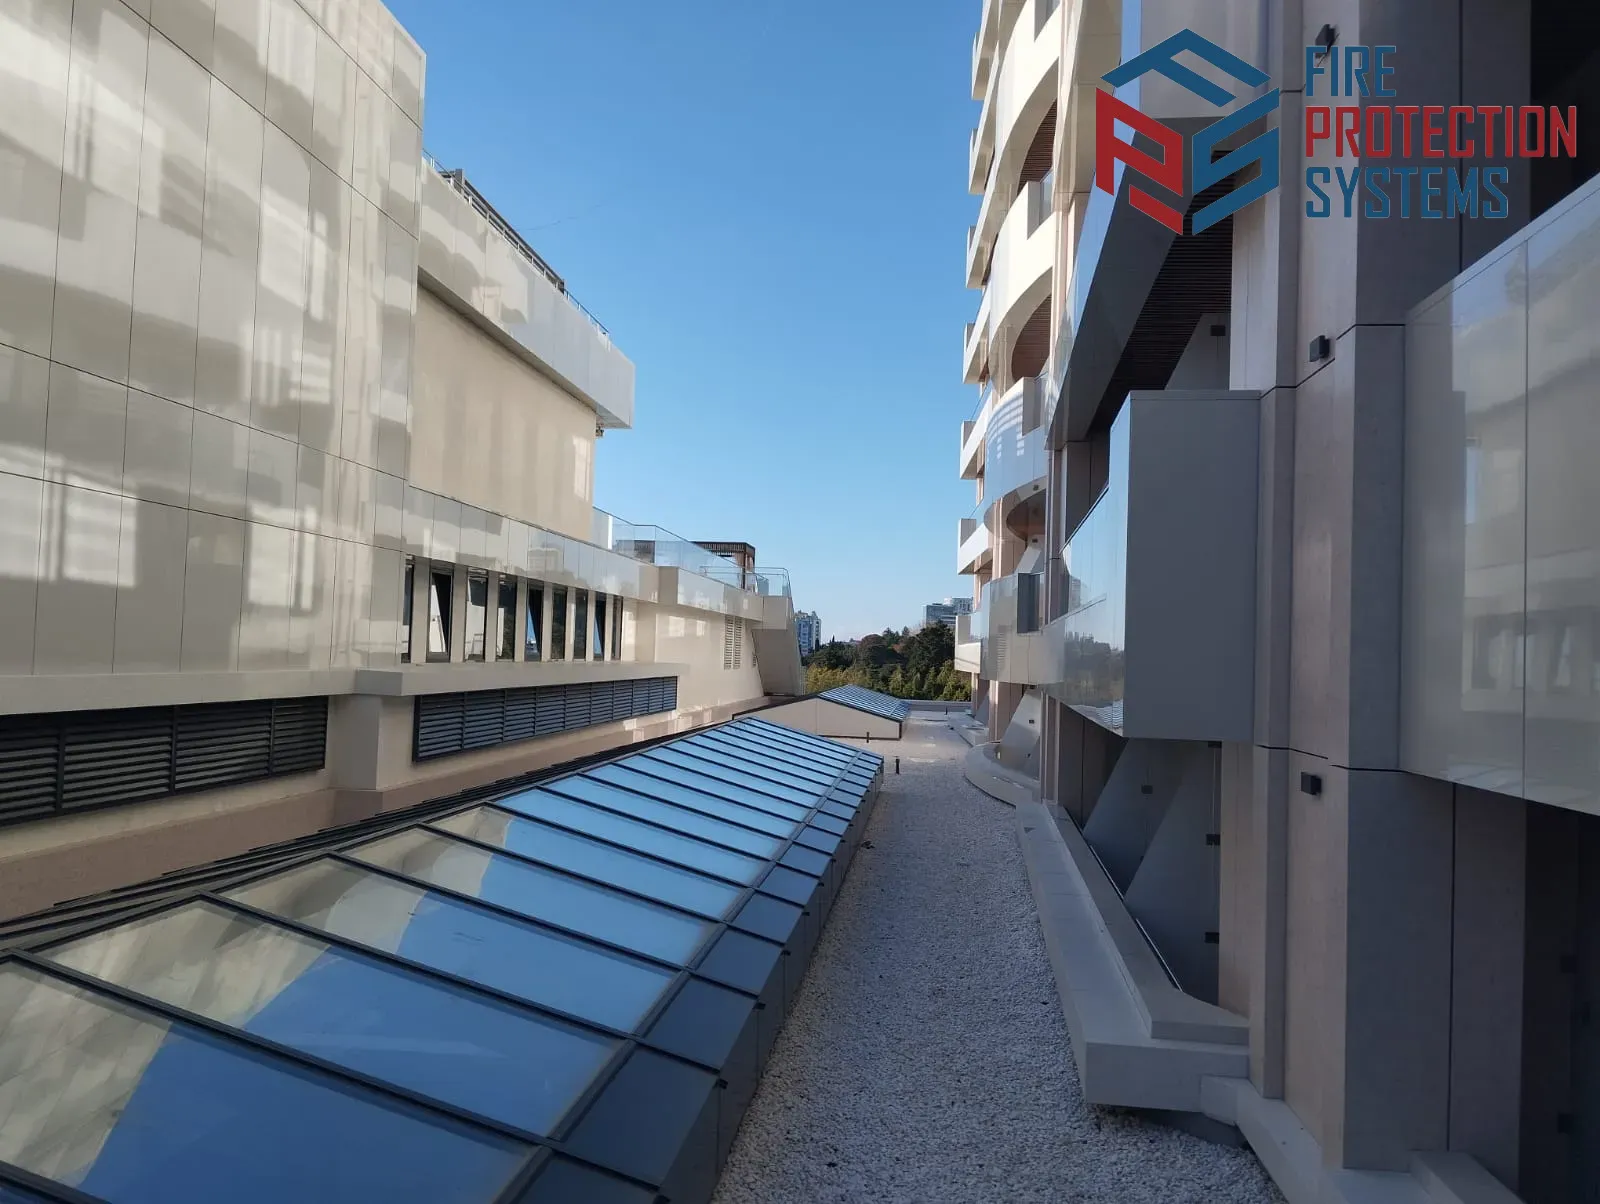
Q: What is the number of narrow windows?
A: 9